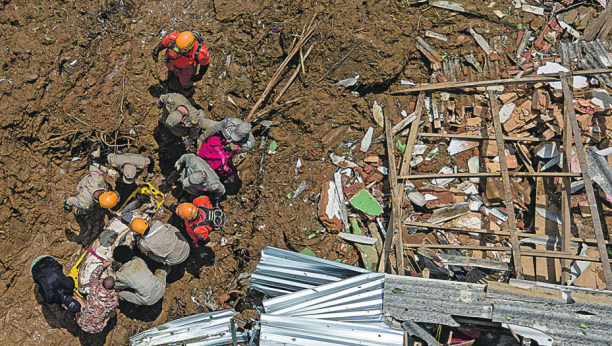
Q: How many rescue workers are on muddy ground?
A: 11